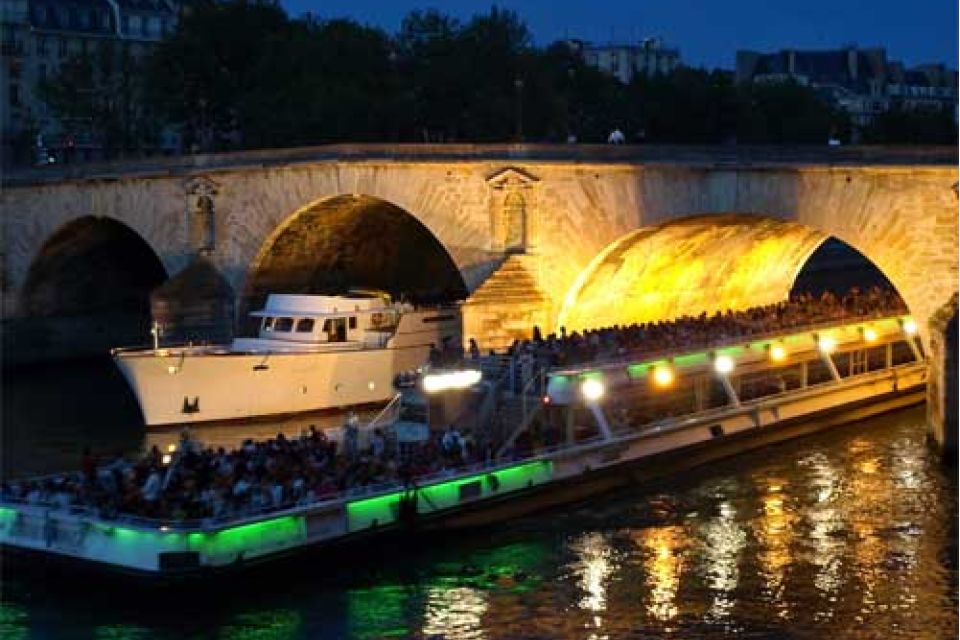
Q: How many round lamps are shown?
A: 7